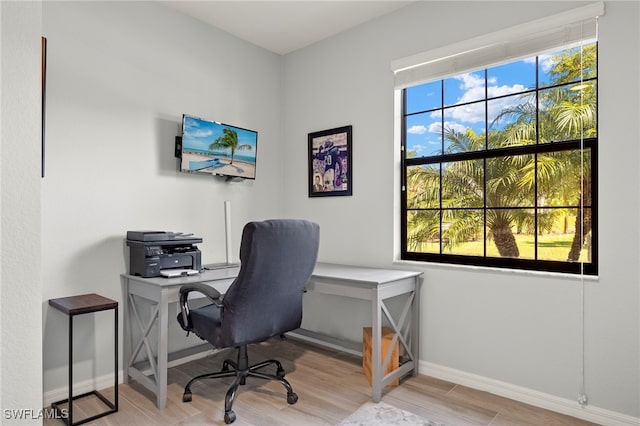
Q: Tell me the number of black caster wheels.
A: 5